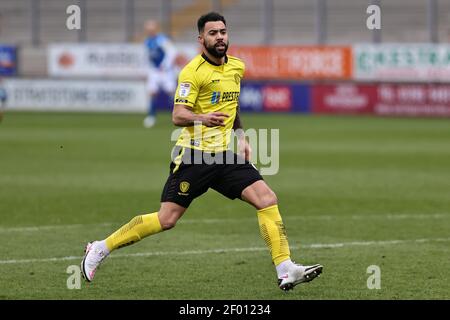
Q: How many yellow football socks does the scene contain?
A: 2